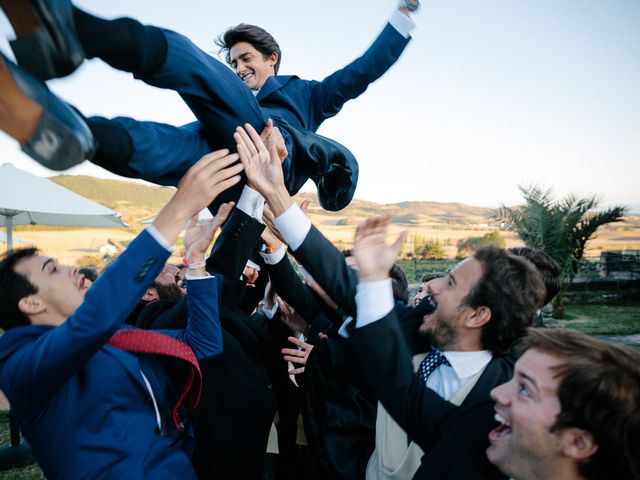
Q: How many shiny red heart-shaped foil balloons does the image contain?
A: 0